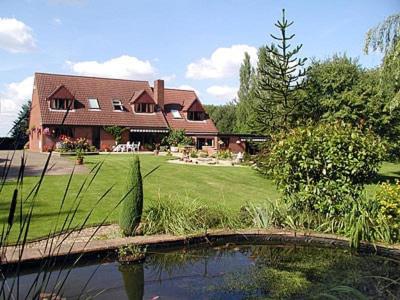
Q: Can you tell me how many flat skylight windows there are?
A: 3